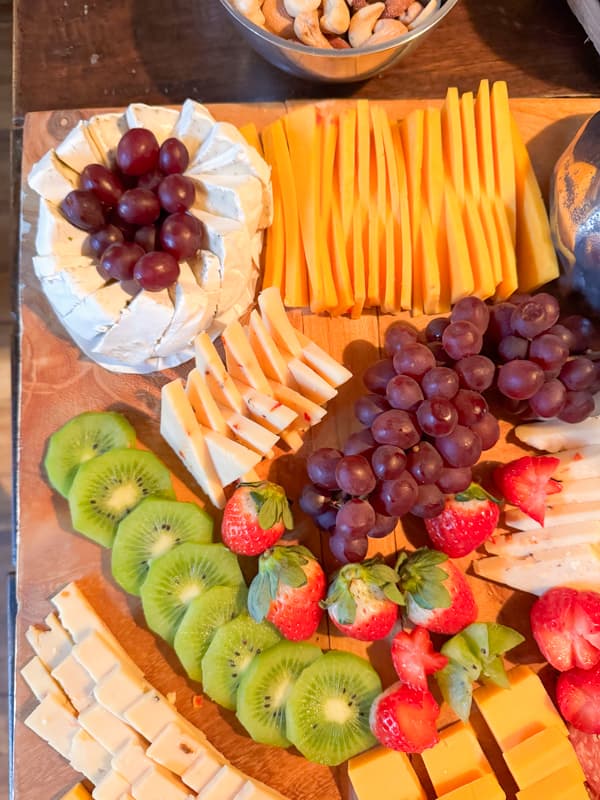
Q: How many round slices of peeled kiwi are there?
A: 8